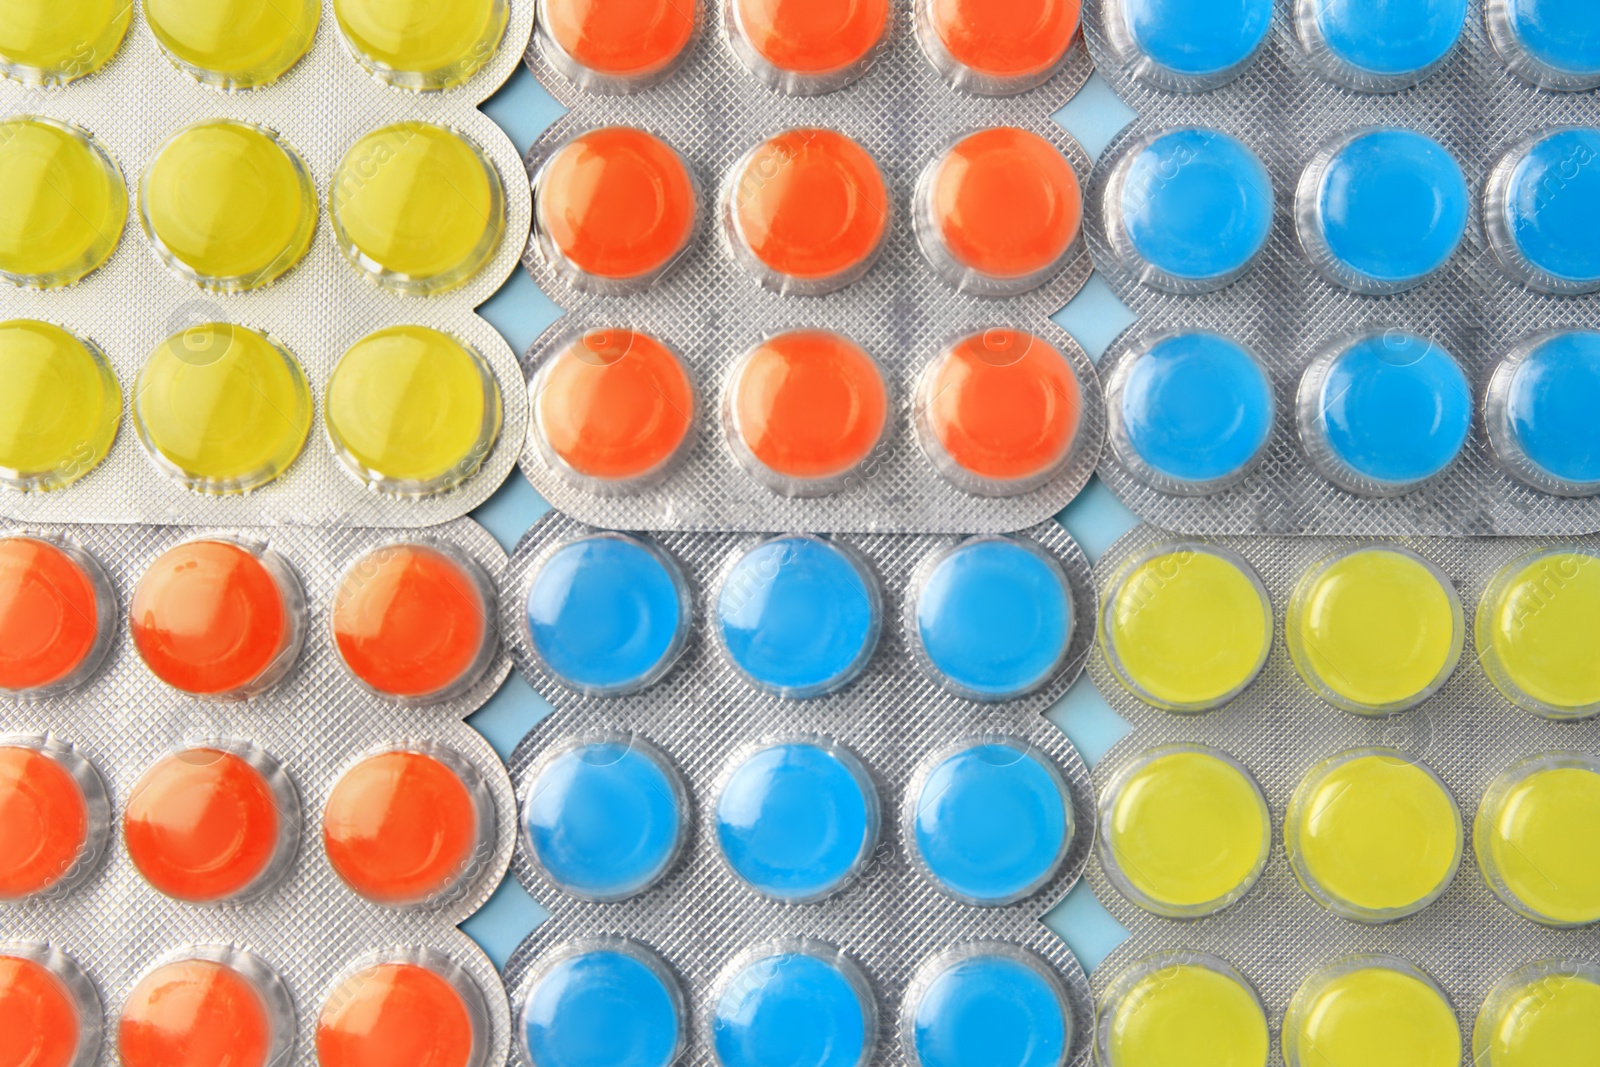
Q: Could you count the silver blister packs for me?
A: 6